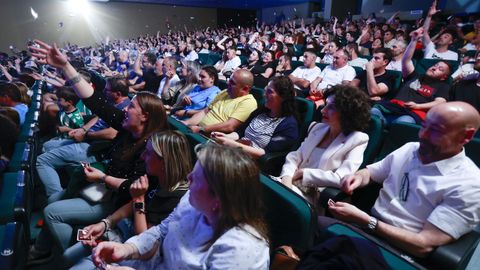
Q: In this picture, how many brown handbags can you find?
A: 1